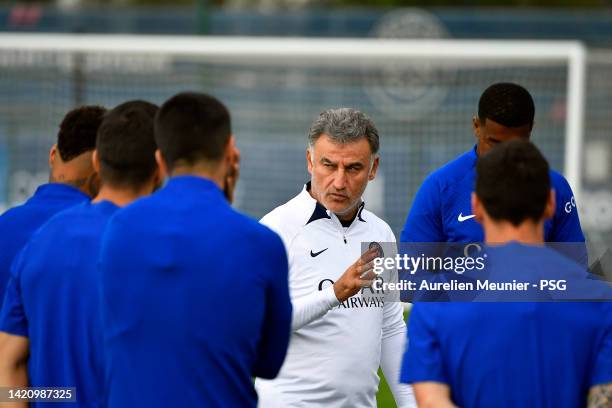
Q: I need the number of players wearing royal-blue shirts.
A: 5